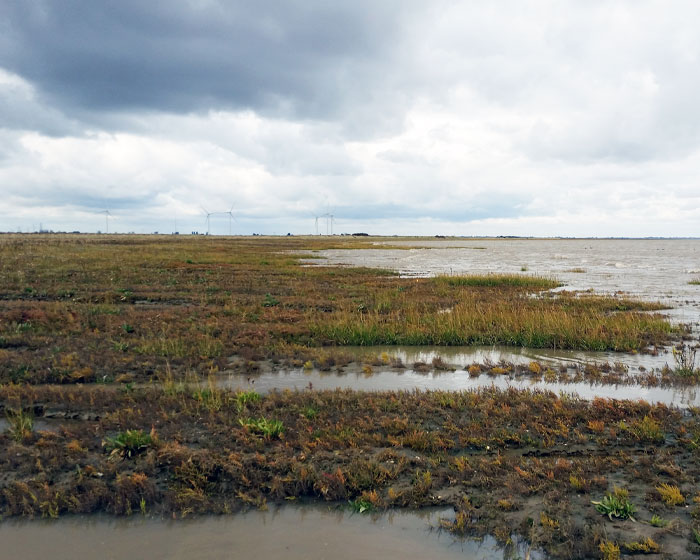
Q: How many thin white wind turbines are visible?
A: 6